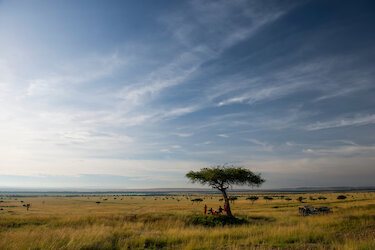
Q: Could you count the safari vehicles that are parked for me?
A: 2